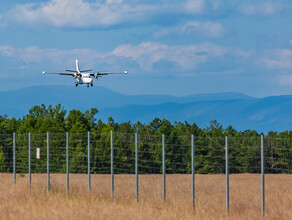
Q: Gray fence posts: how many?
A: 11